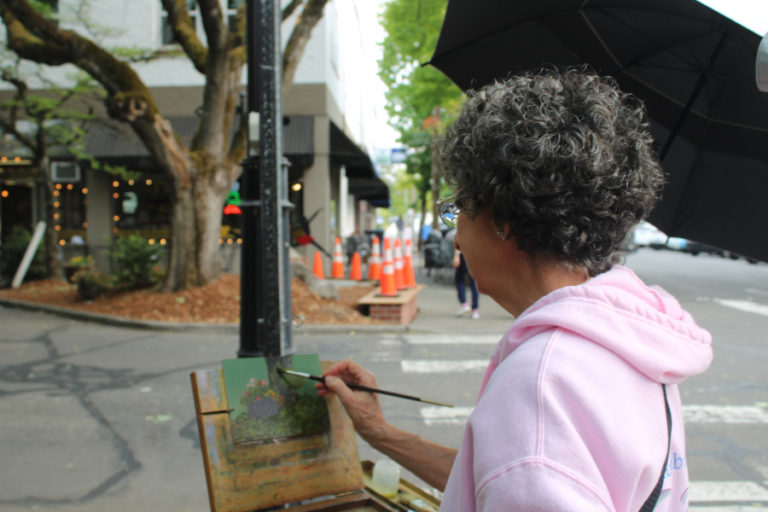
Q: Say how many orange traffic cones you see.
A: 7